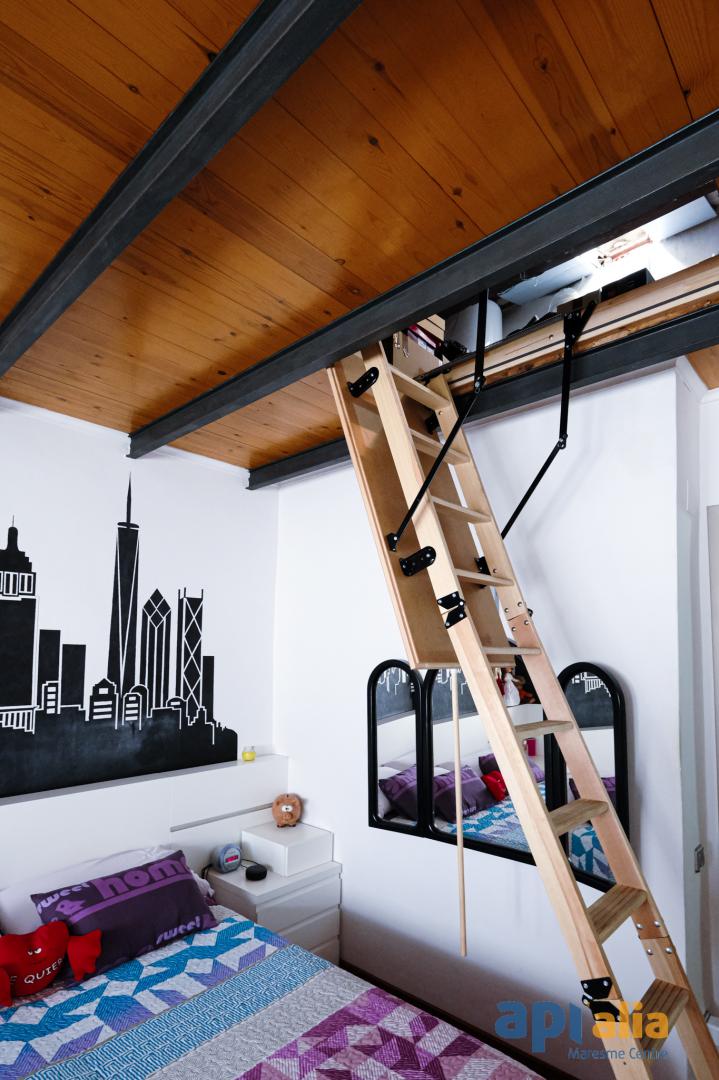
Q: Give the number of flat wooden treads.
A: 9